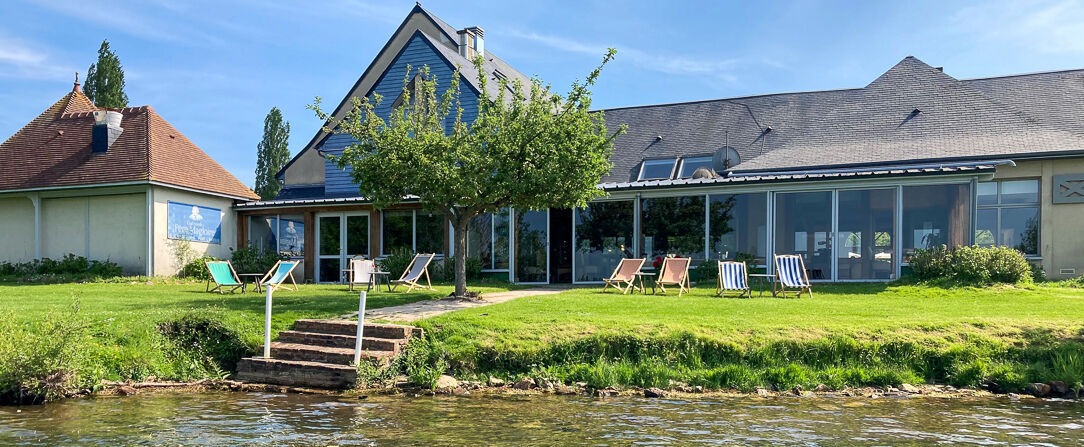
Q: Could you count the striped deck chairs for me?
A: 2